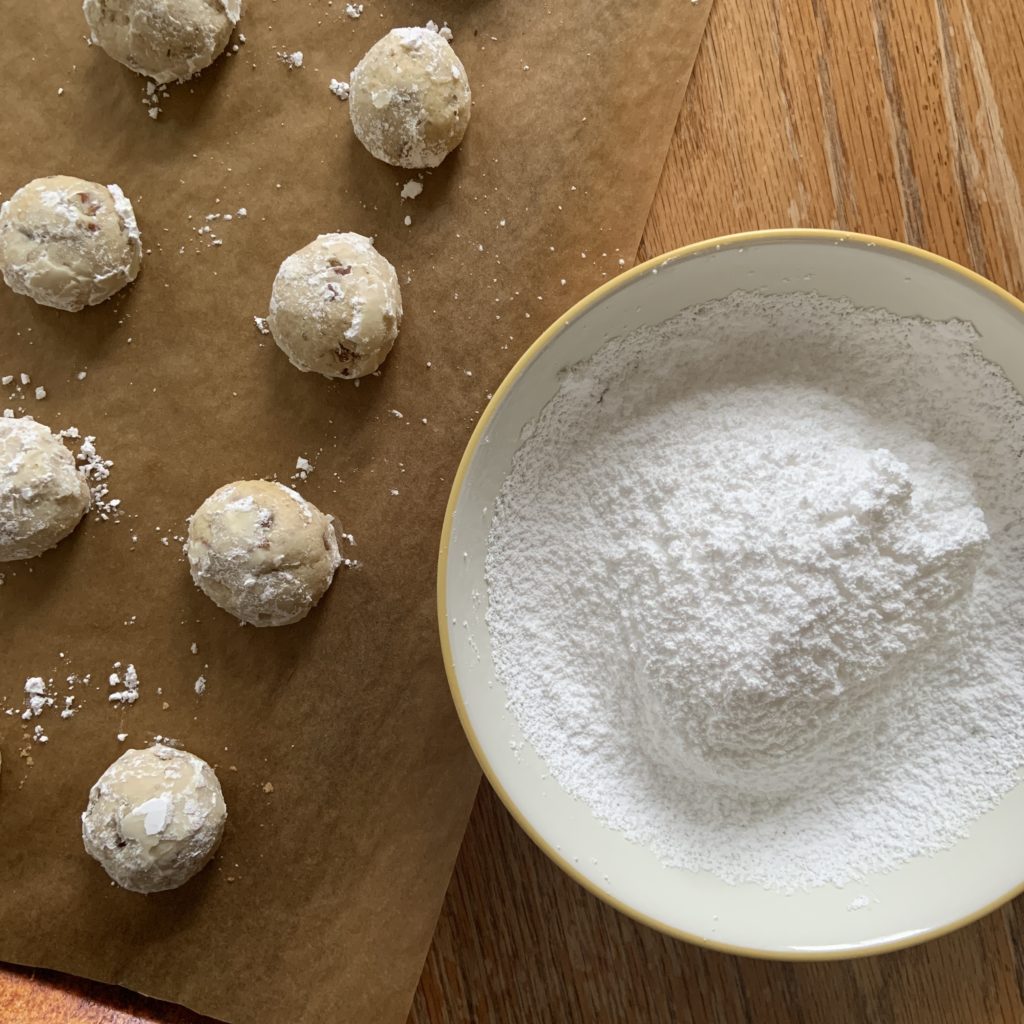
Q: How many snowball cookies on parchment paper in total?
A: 7